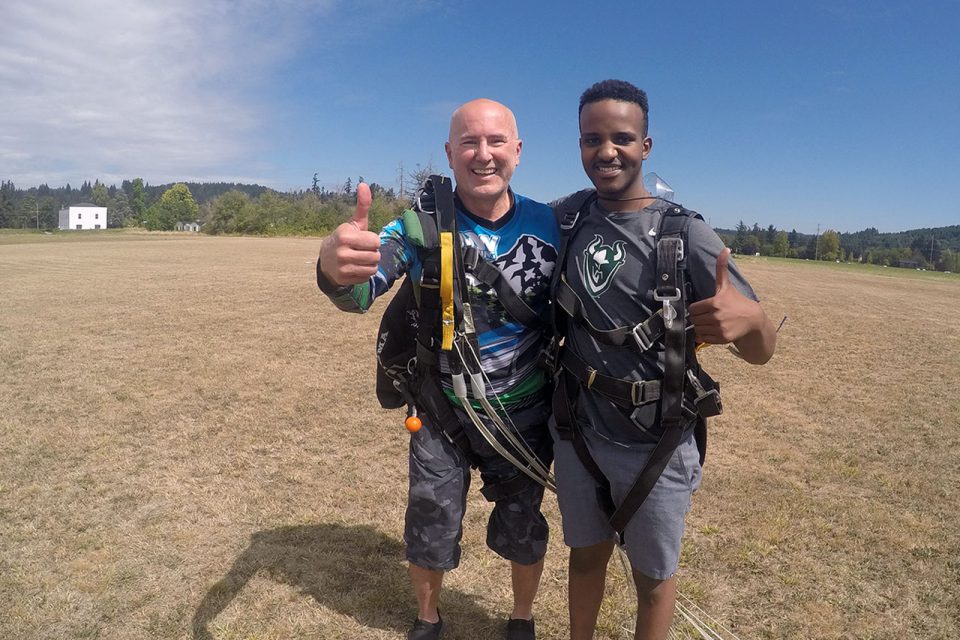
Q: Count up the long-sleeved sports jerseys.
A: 1